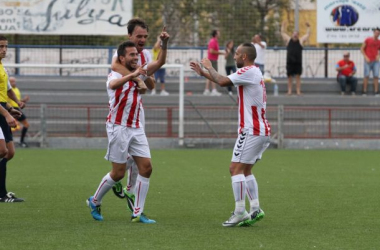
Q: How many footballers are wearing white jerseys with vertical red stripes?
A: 3